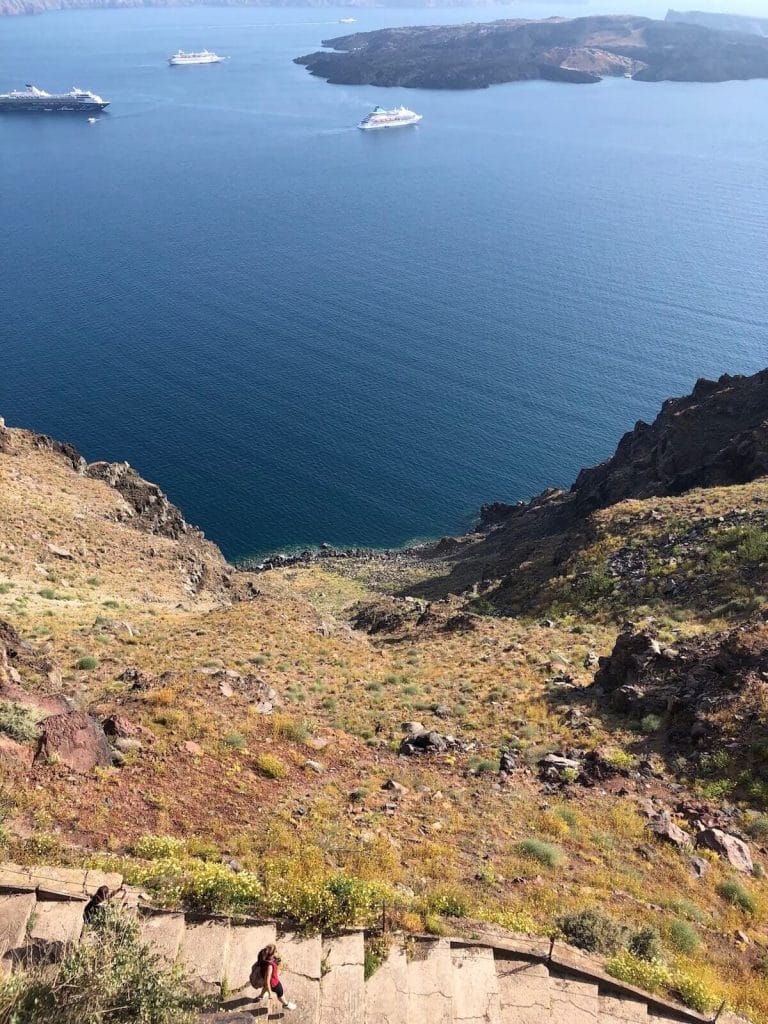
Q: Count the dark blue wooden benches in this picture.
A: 0